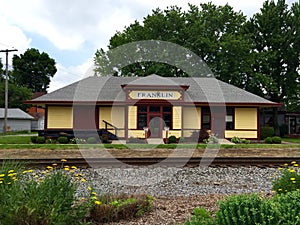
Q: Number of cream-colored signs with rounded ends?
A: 1